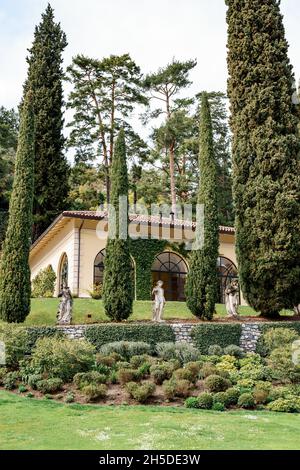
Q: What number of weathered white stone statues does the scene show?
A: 3